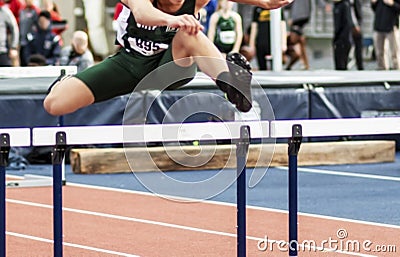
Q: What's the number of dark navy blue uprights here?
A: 4